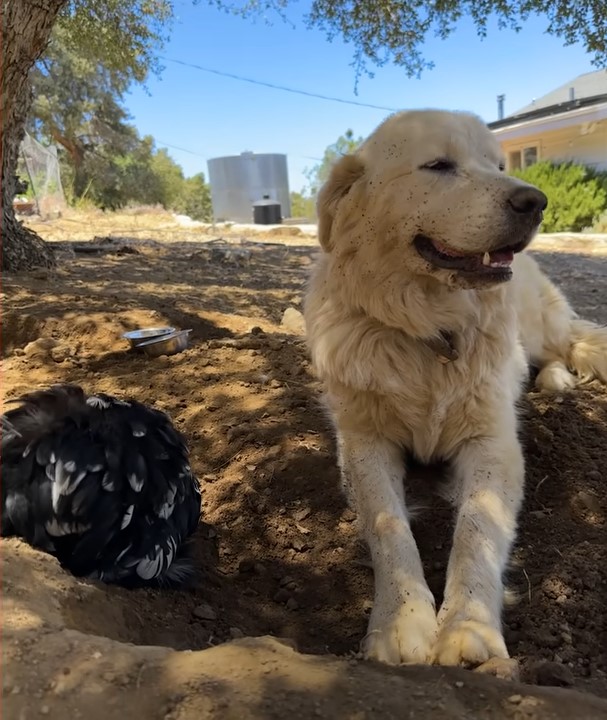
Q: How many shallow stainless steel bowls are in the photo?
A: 2